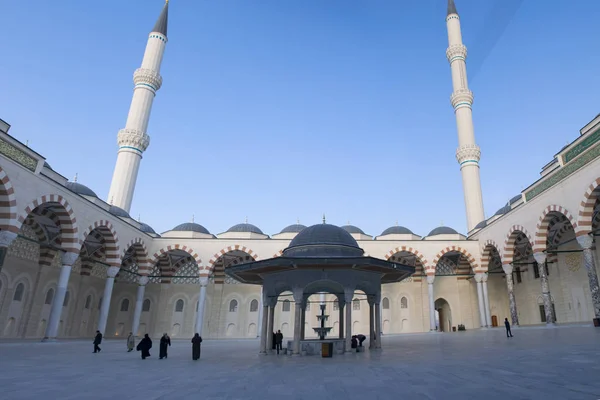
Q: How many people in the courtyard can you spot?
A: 10